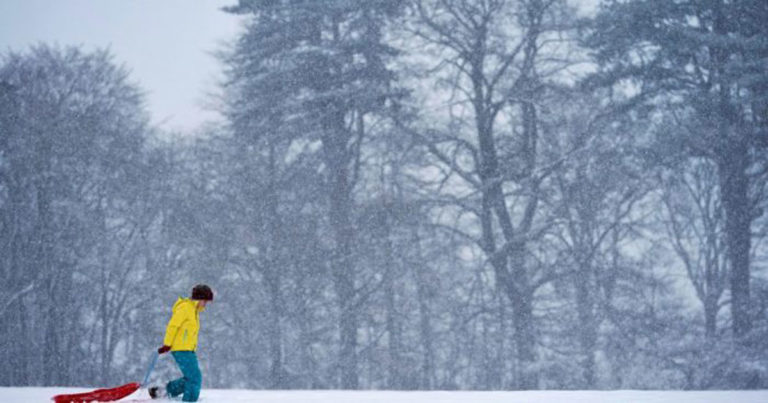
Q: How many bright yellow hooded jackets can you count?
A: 1